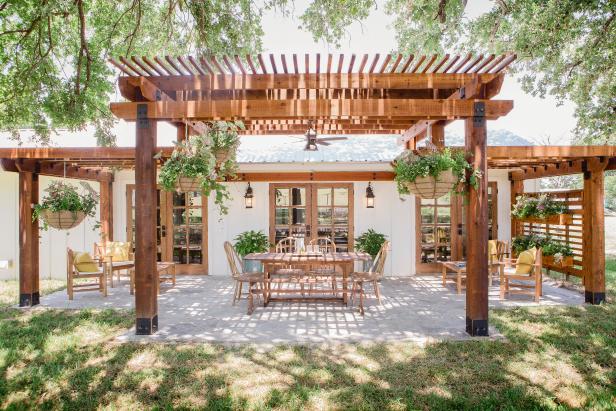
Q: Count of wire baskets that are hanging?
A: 4